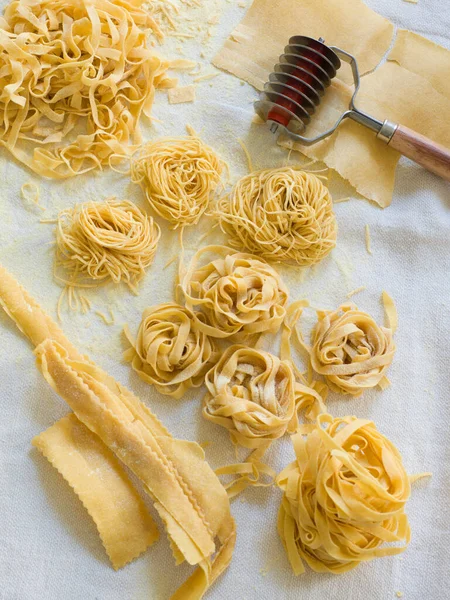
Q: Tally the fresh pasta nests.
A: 8